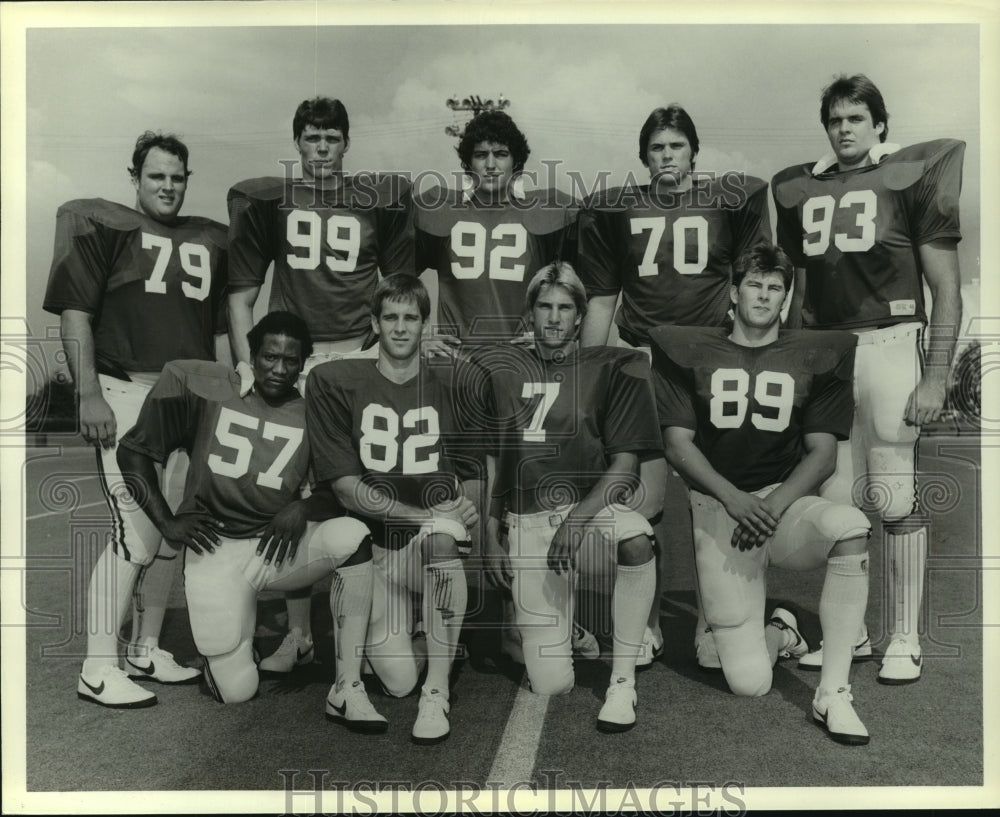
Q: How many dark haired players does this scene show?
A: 8